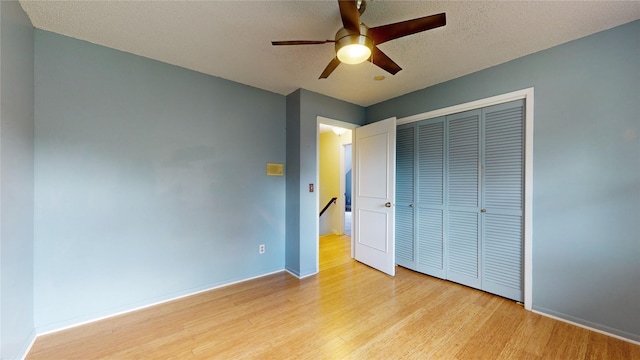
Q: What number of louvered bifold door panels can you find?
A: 4